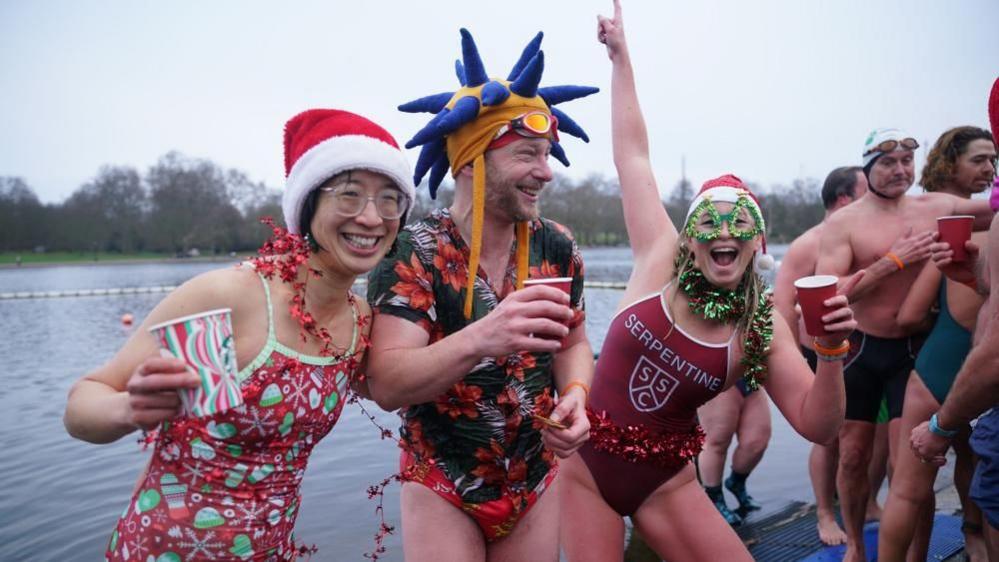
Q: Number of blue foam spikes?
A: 13